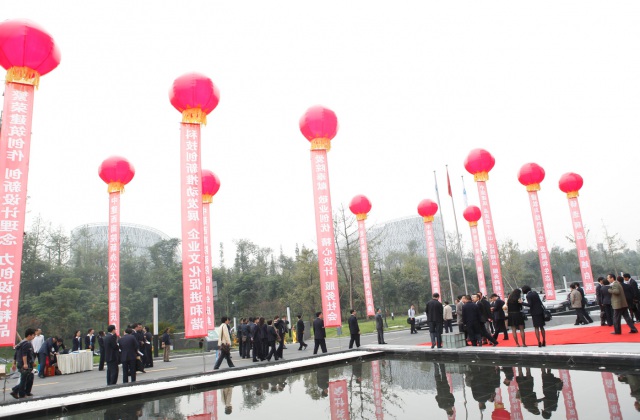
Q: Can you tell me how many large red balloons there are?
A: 11